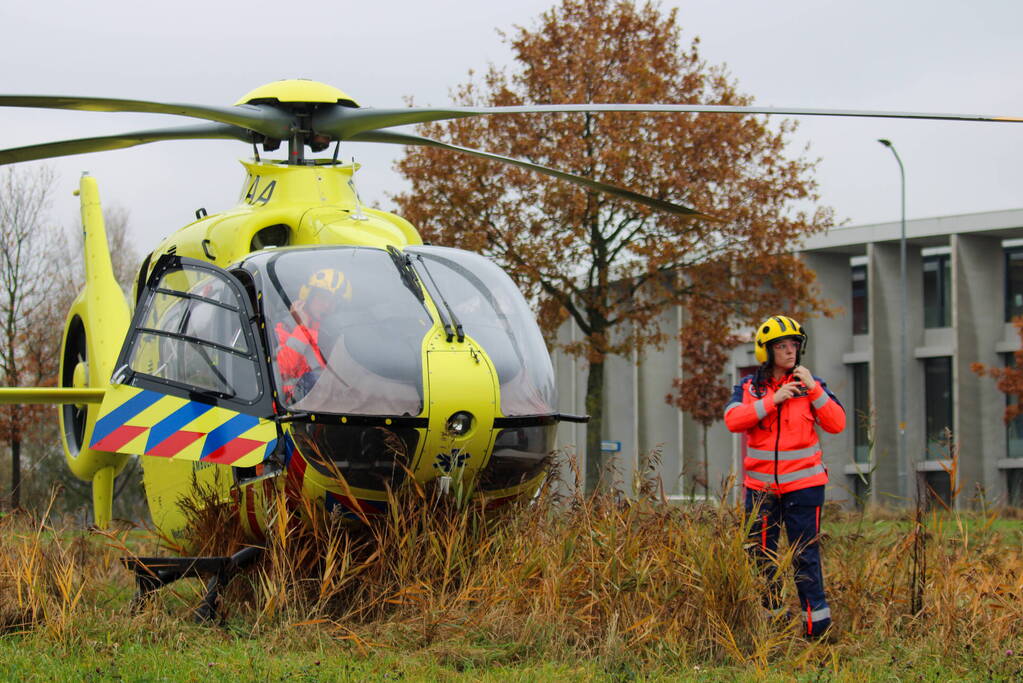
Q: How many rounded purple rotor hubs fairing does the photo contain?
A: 0